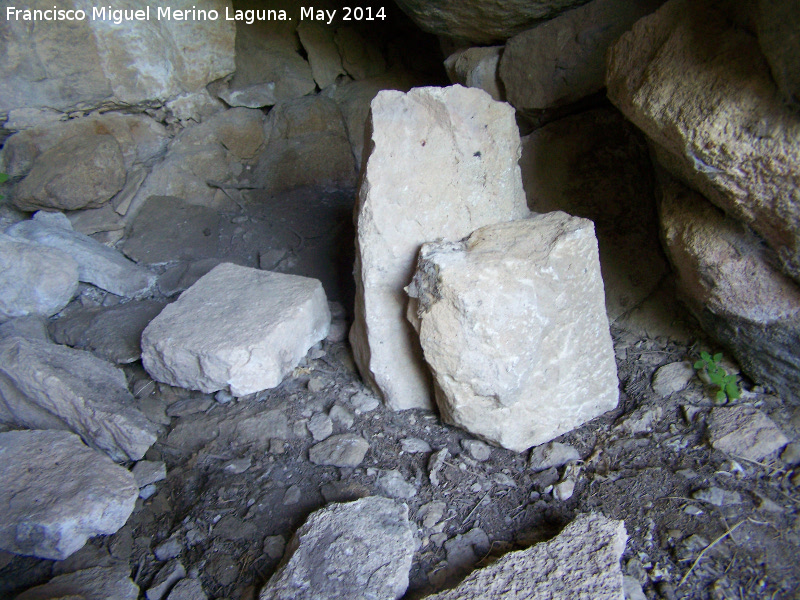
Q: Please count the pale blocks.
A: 3